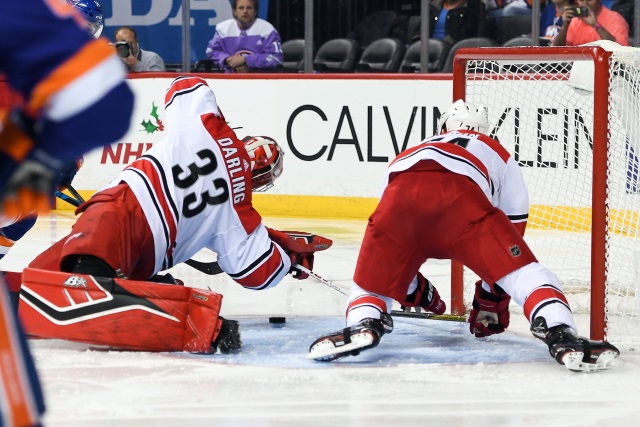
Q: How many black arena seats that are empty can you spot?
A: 6